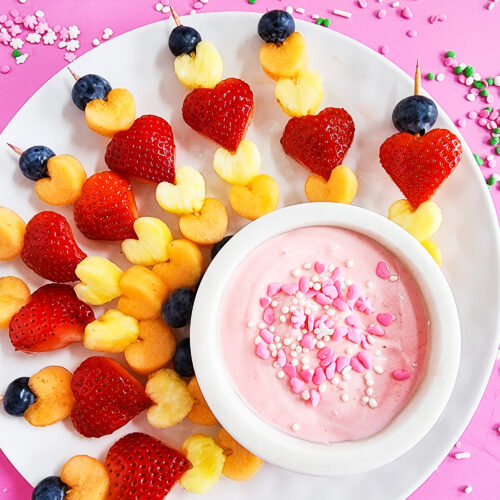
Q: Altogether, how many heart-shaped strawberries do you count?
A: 9